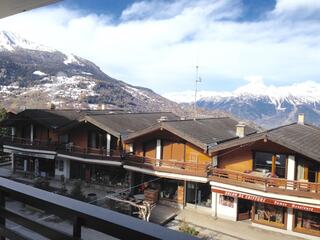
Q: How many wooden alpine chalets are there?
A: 4